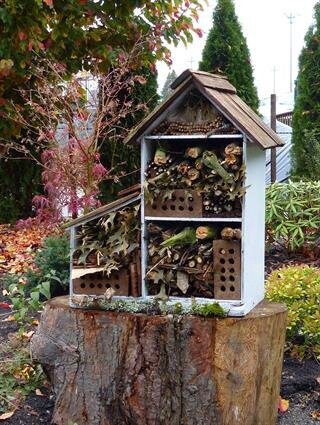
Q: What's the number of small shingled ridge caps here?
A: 1